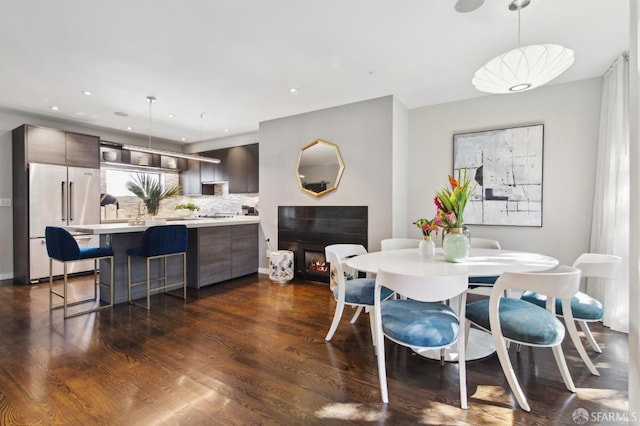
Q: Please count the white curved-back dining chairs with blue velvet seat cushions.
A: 6